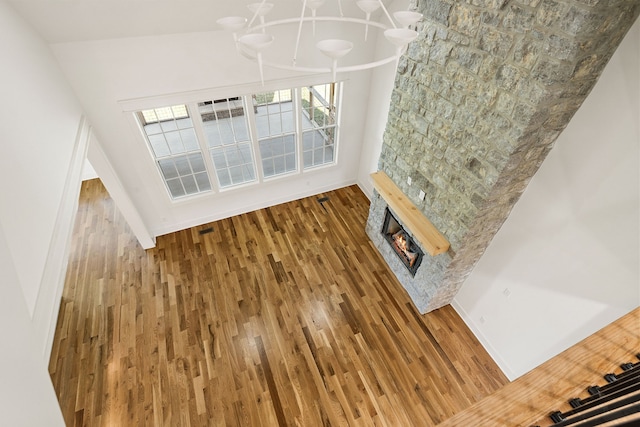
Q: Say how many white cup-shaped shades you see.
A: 8